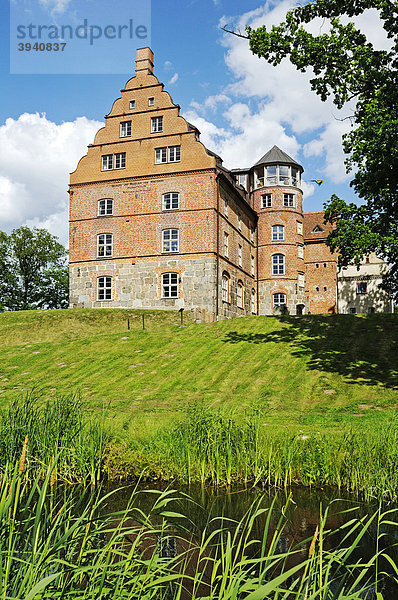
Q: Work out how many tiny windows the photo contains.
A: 2